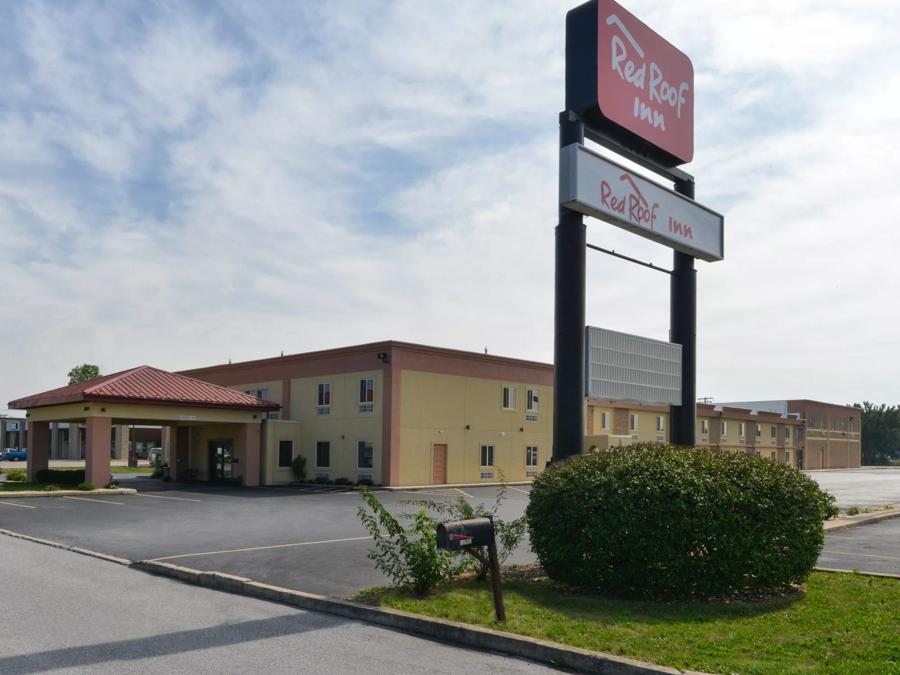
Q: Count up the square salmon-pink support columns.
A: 4